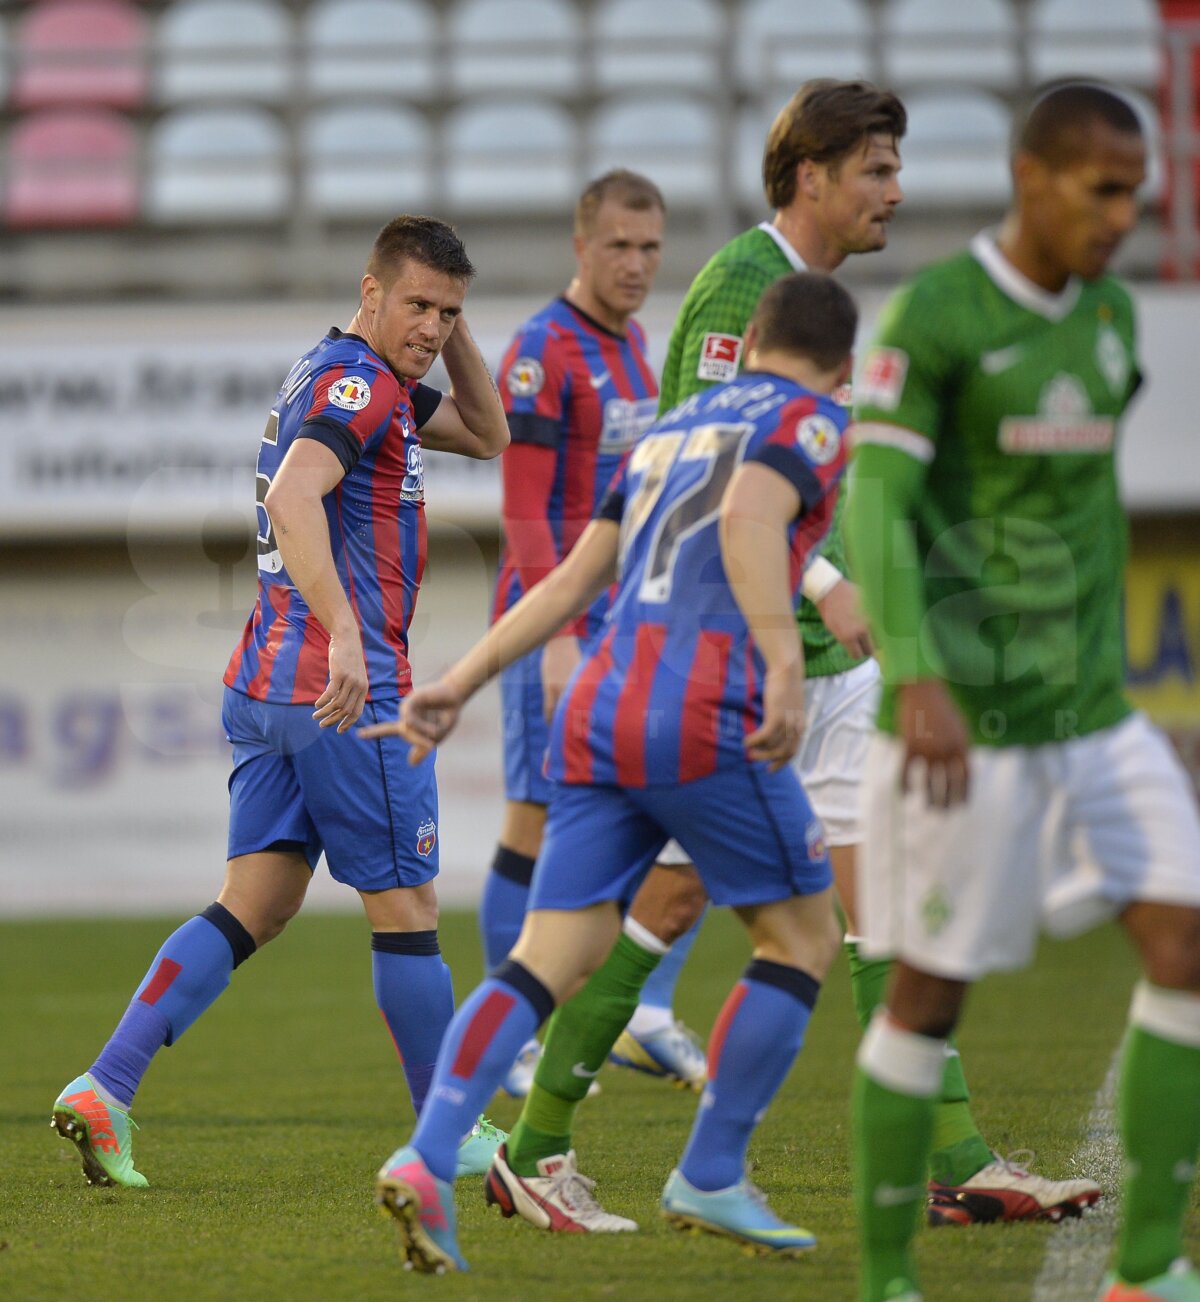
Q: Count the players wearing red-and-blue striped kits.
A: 3